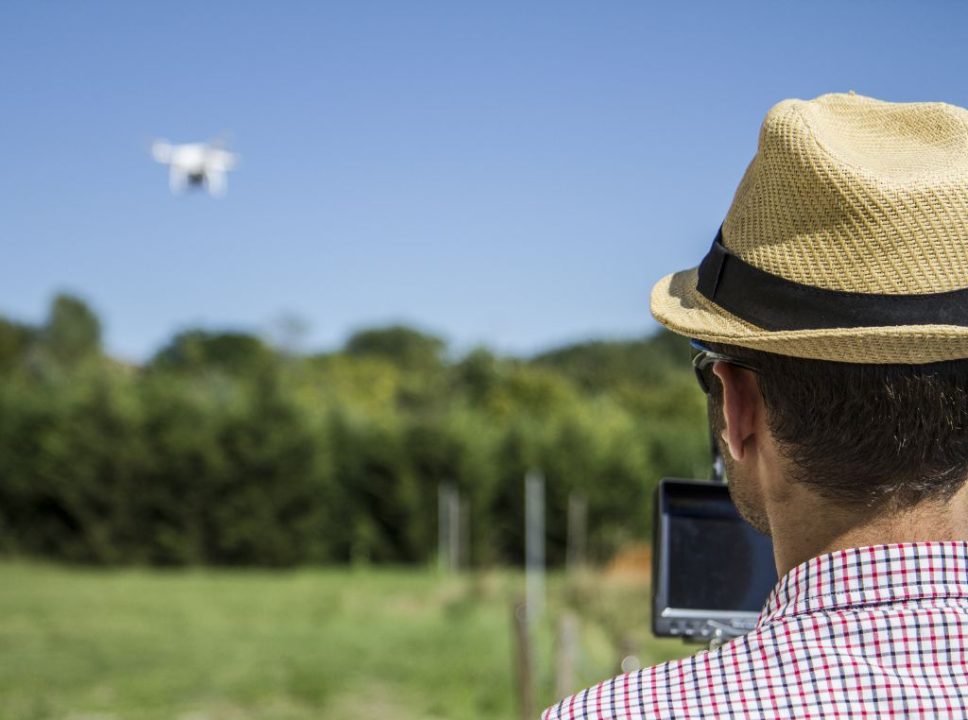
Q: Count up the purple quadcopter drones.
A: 0